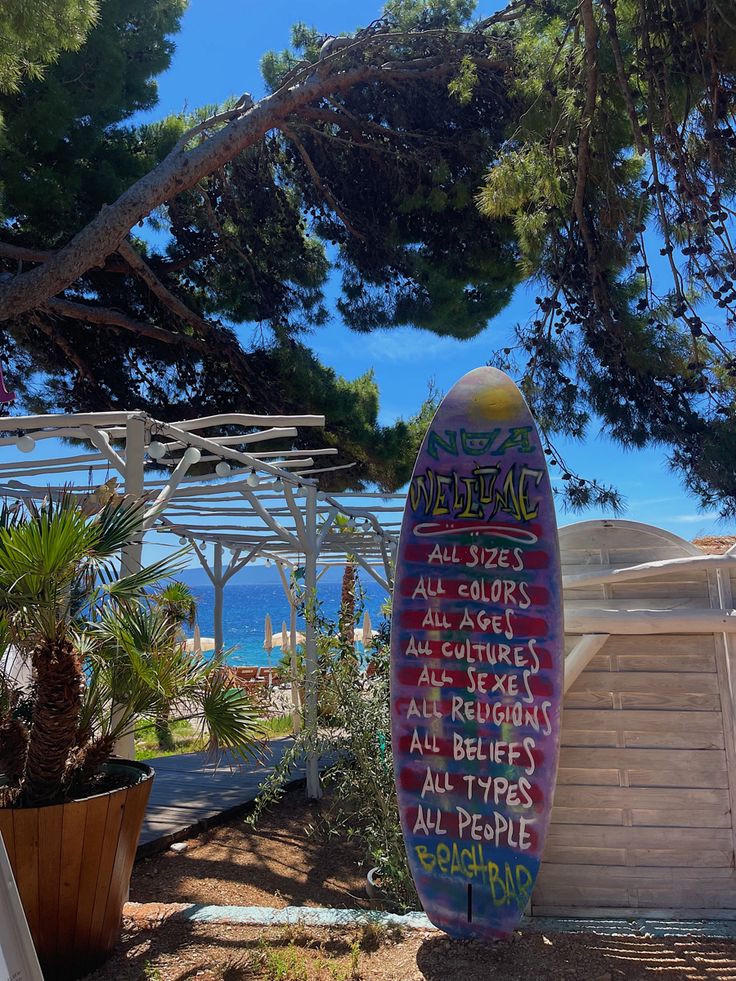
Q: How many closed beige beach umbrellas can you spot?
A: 4